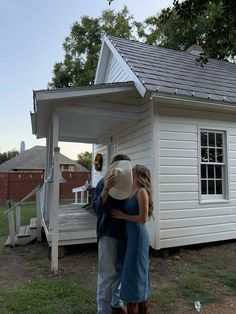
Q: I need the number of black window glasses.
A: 12